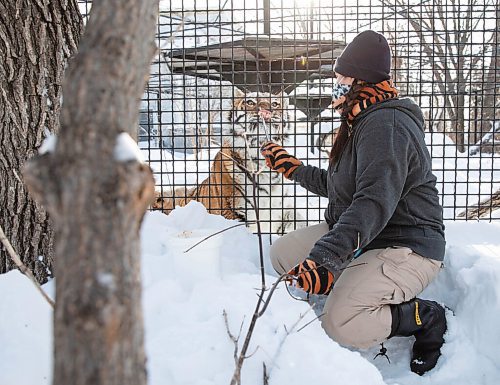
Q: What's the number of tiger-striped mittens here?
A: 2